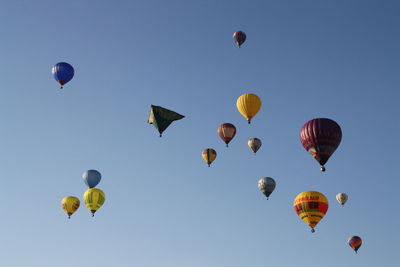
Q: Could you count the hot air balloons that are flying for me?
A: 15